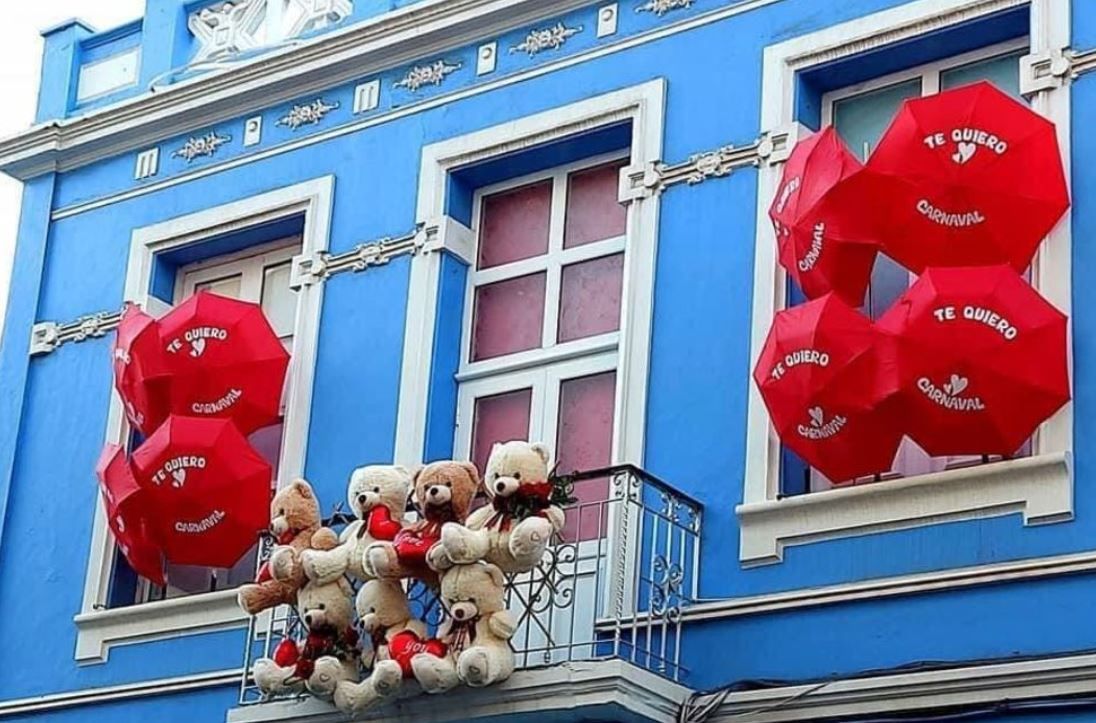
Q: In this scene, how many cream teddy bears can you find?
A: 5